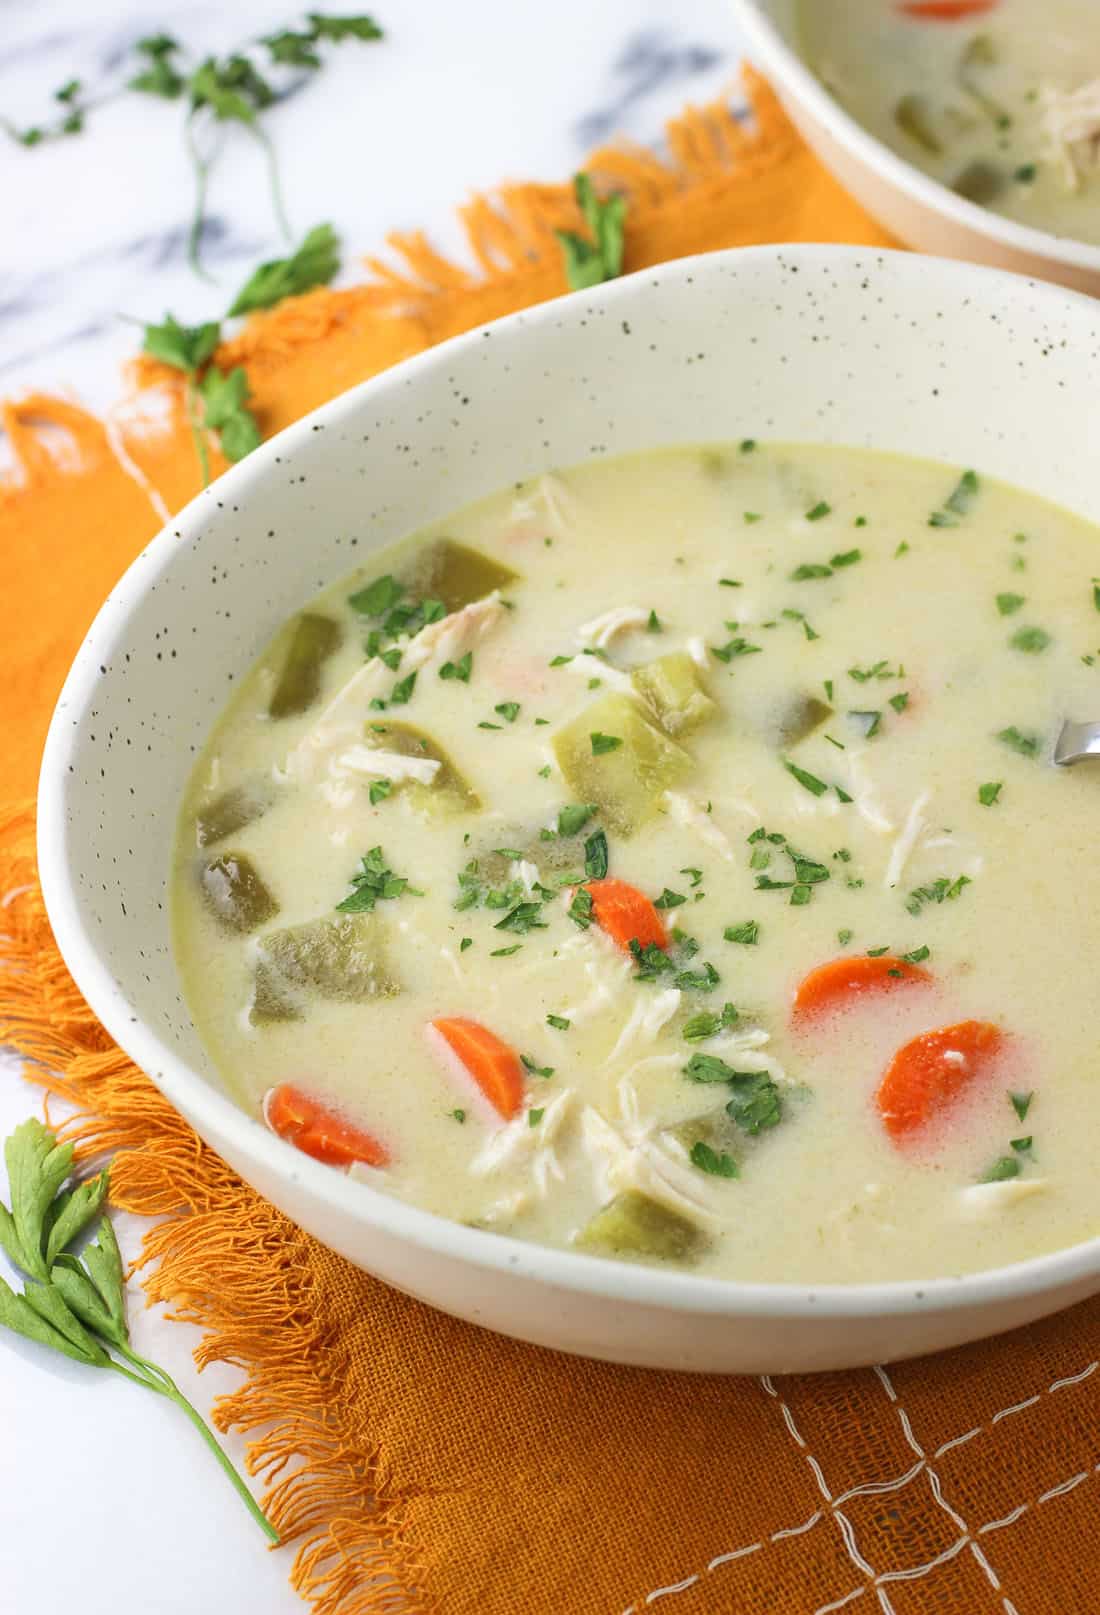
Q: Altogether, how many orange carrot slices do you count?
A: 6